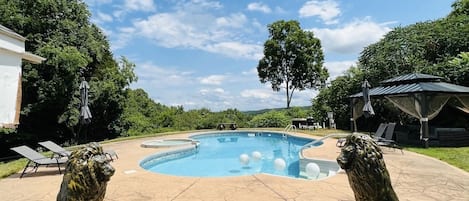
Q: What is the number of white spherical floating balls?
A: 4